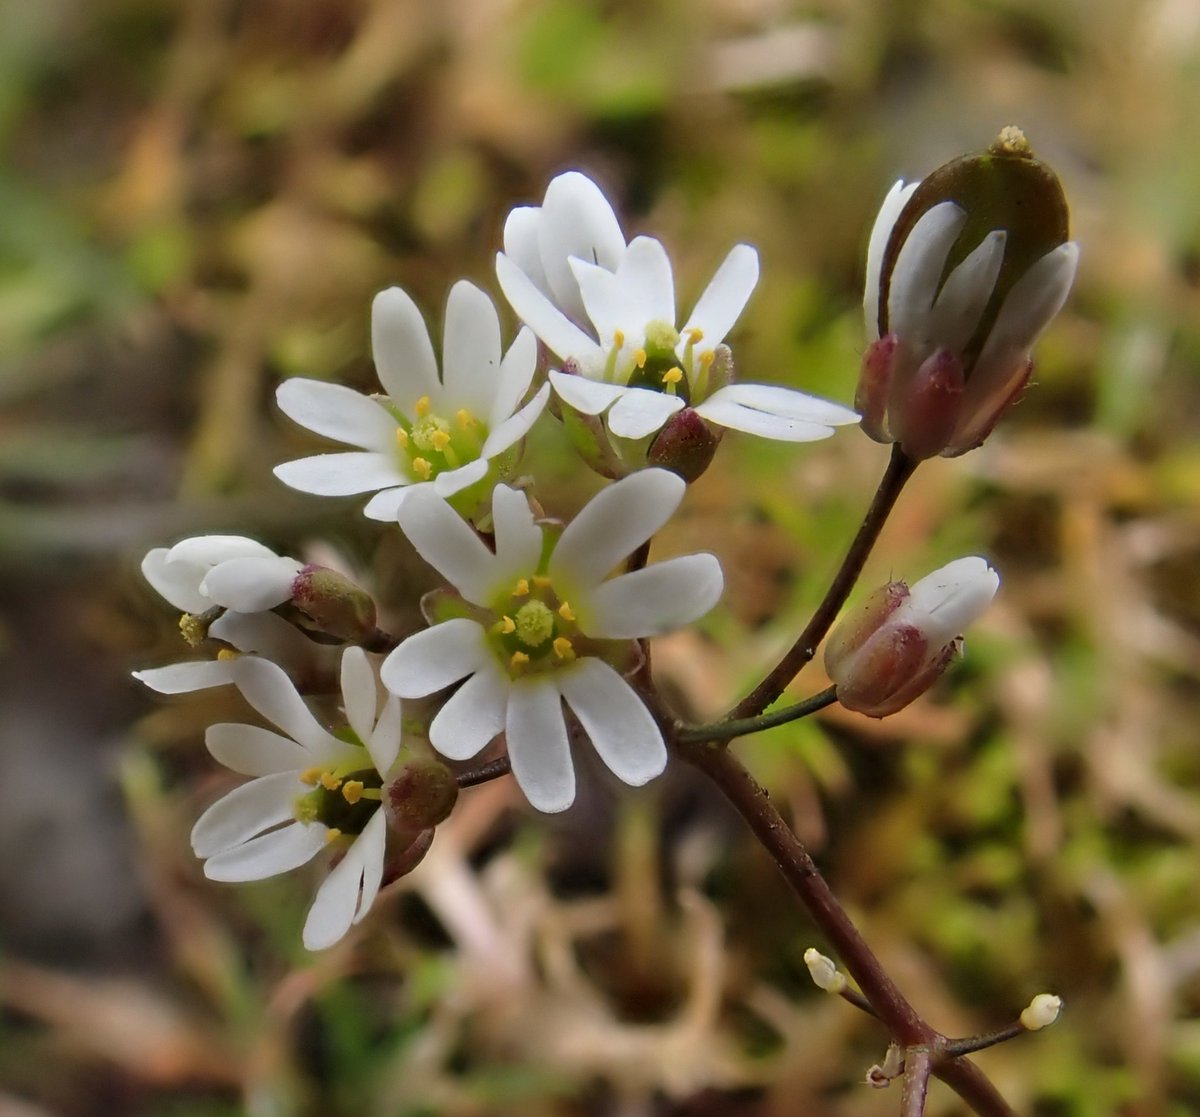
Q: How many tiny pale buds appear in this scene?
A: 2